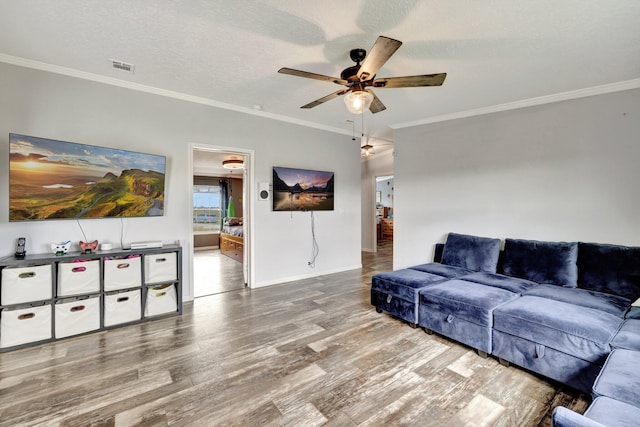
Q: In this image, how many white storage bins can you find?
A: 8